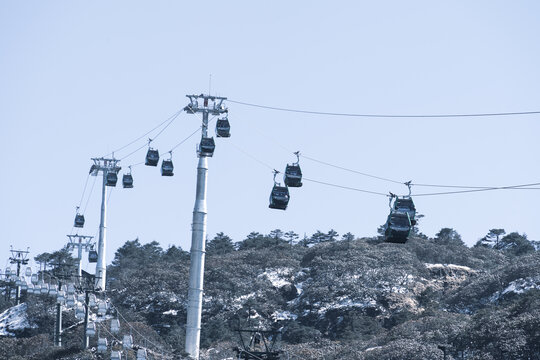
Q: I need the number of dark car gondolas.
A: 12